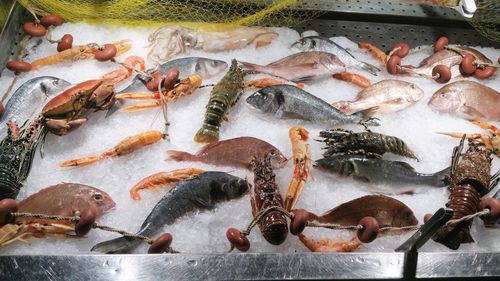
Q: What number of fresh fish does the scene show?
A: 13